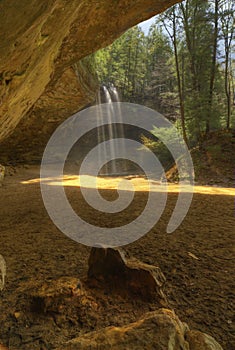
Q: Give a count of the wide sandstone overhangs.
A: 1